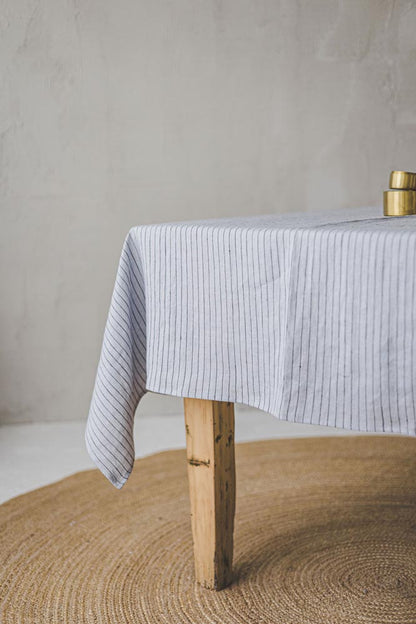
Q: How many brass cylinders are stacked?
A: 2